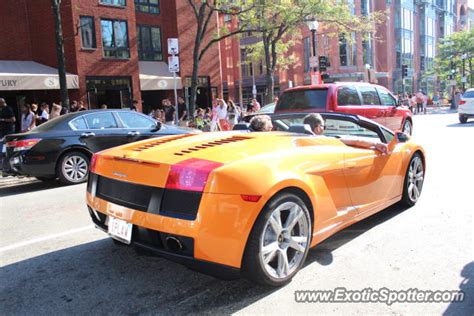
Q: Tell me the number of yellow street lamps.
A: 0